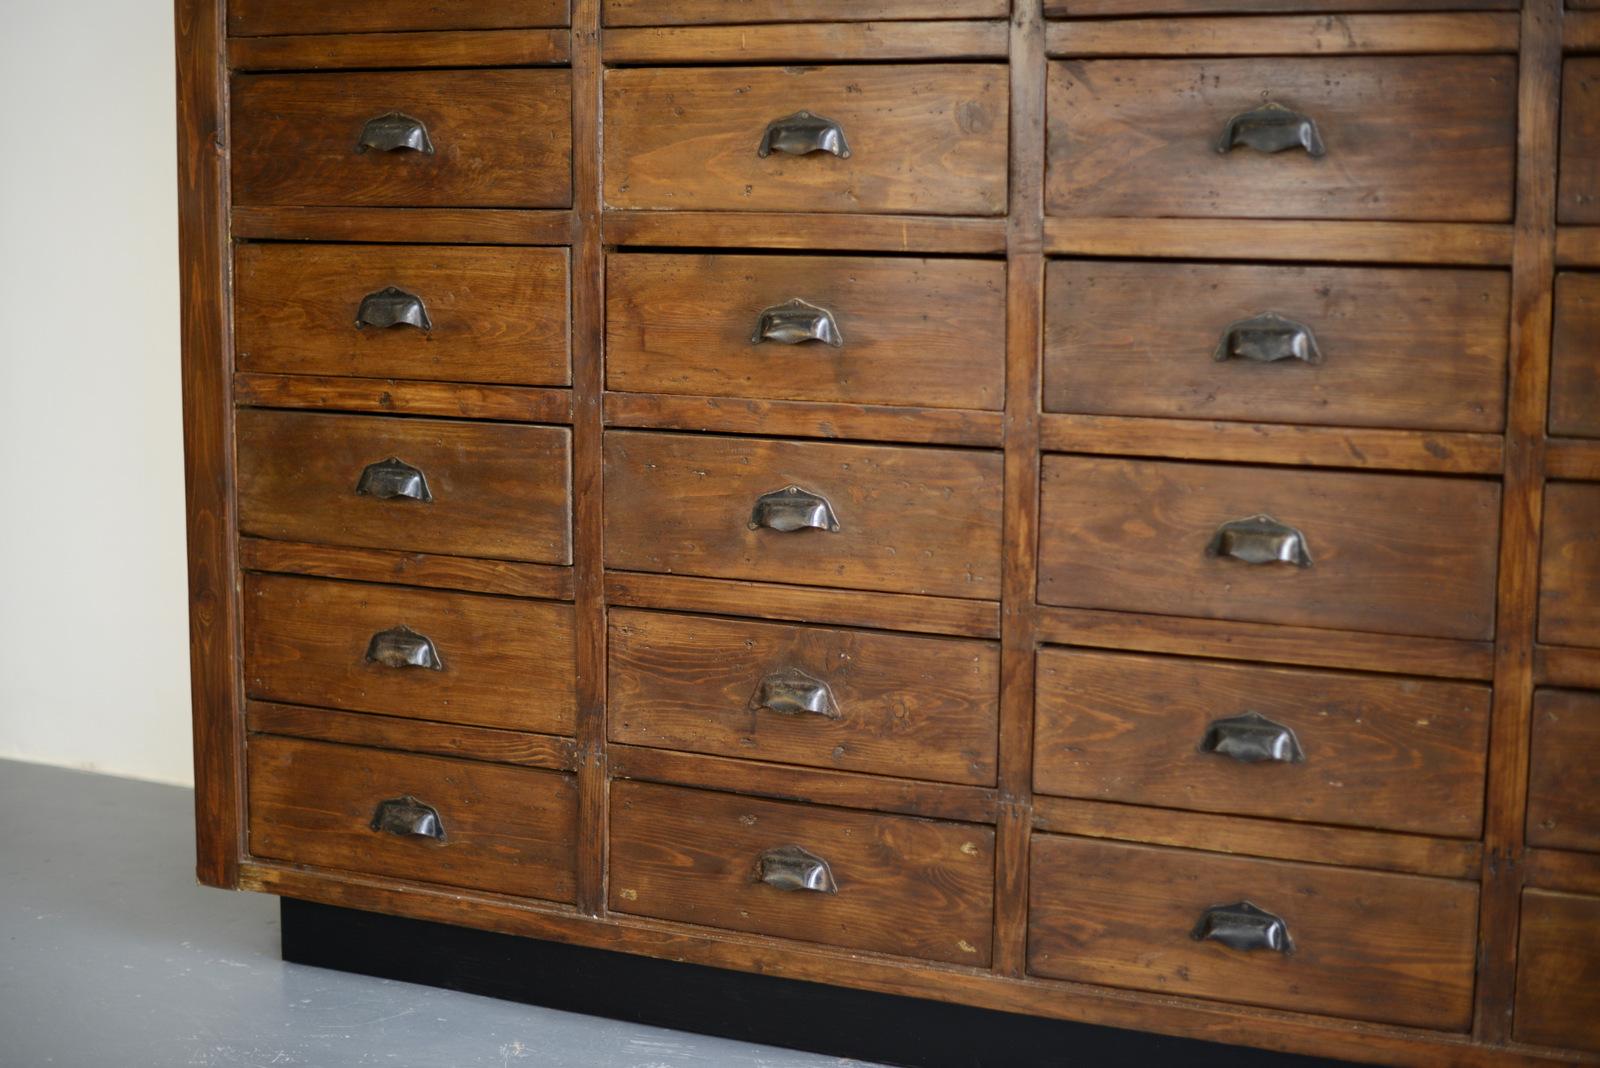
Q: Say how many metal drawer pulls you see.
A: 15